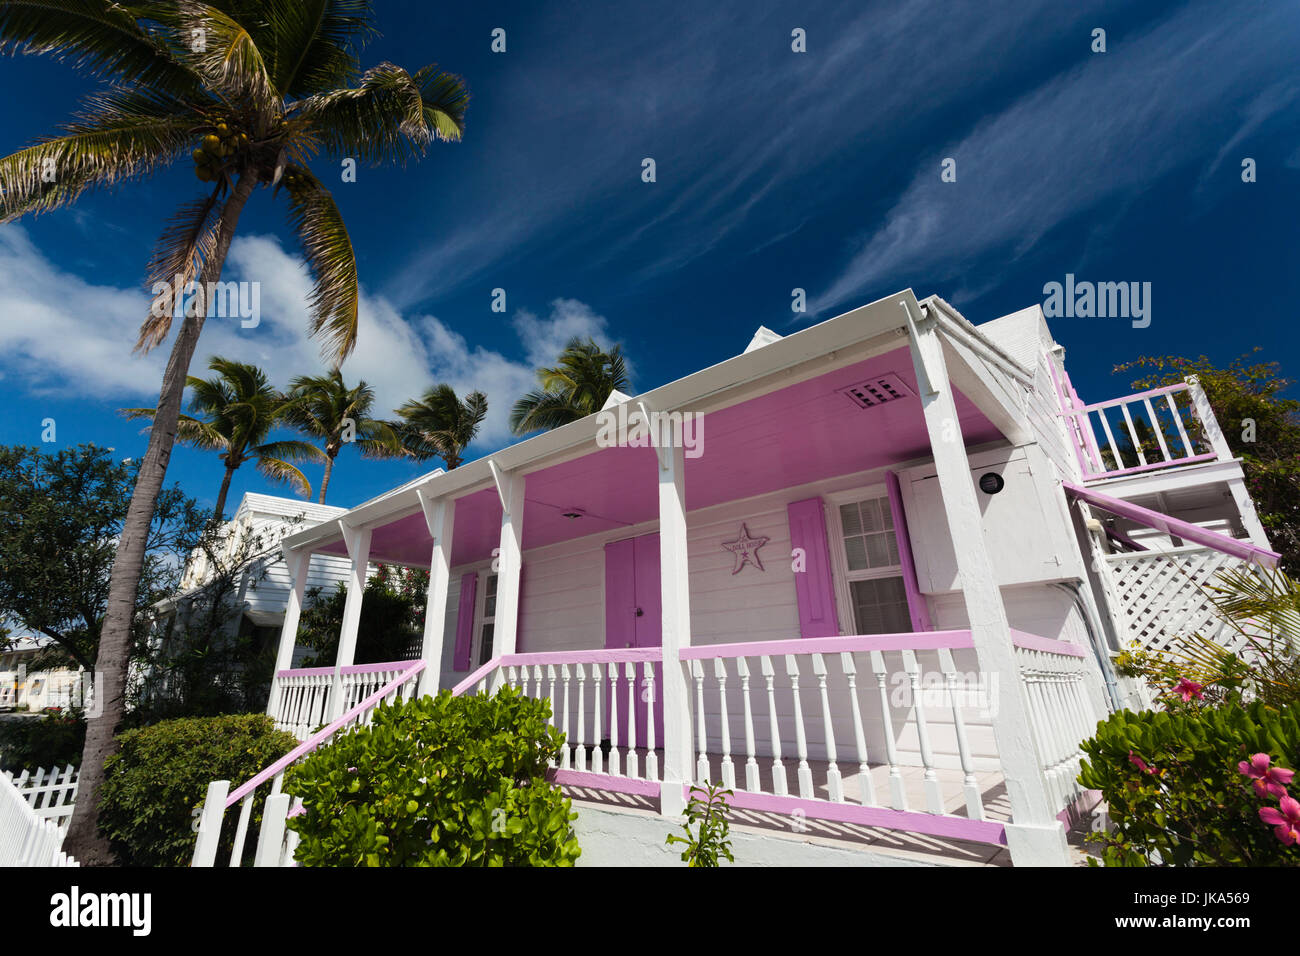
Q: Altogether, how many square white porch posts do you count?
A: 6